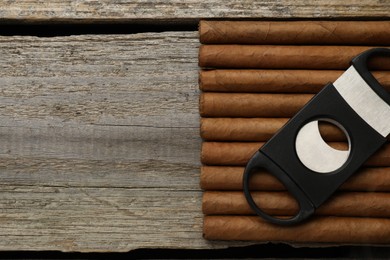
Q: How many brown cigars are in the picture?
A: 9